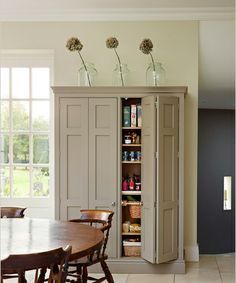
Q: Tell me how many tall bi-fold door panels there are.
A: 4